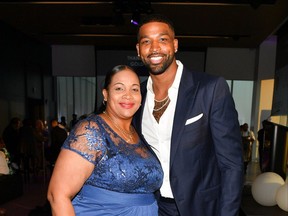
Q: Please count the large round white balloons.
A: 2